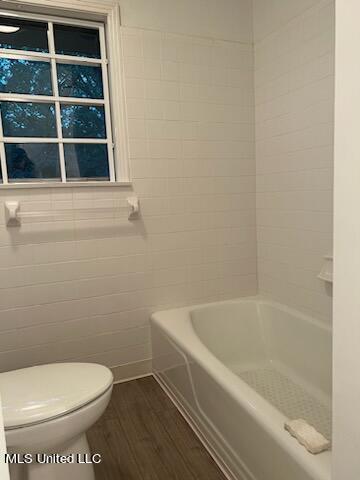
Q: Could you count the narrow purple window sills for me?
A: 0